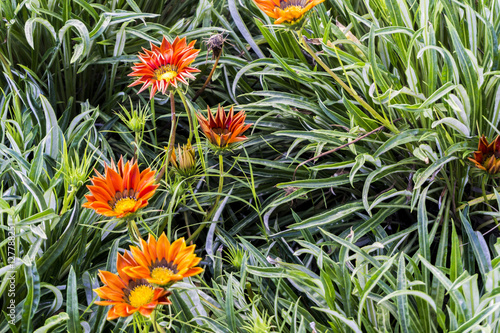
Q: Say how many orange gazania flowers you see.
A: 7